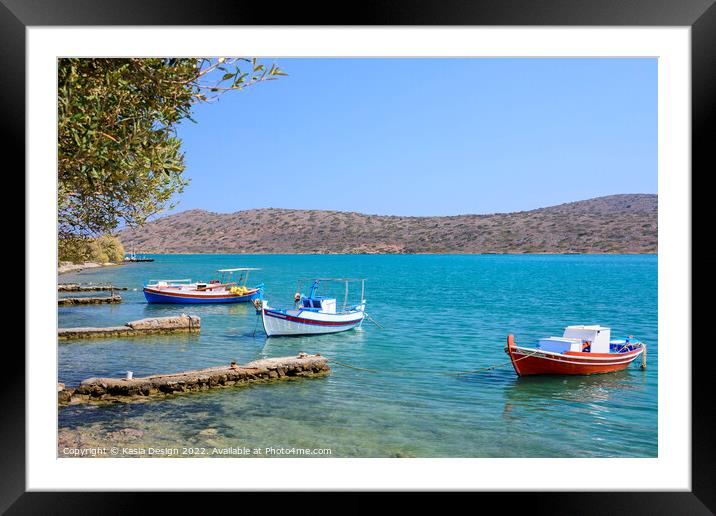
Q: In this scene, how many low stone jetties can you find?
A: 4